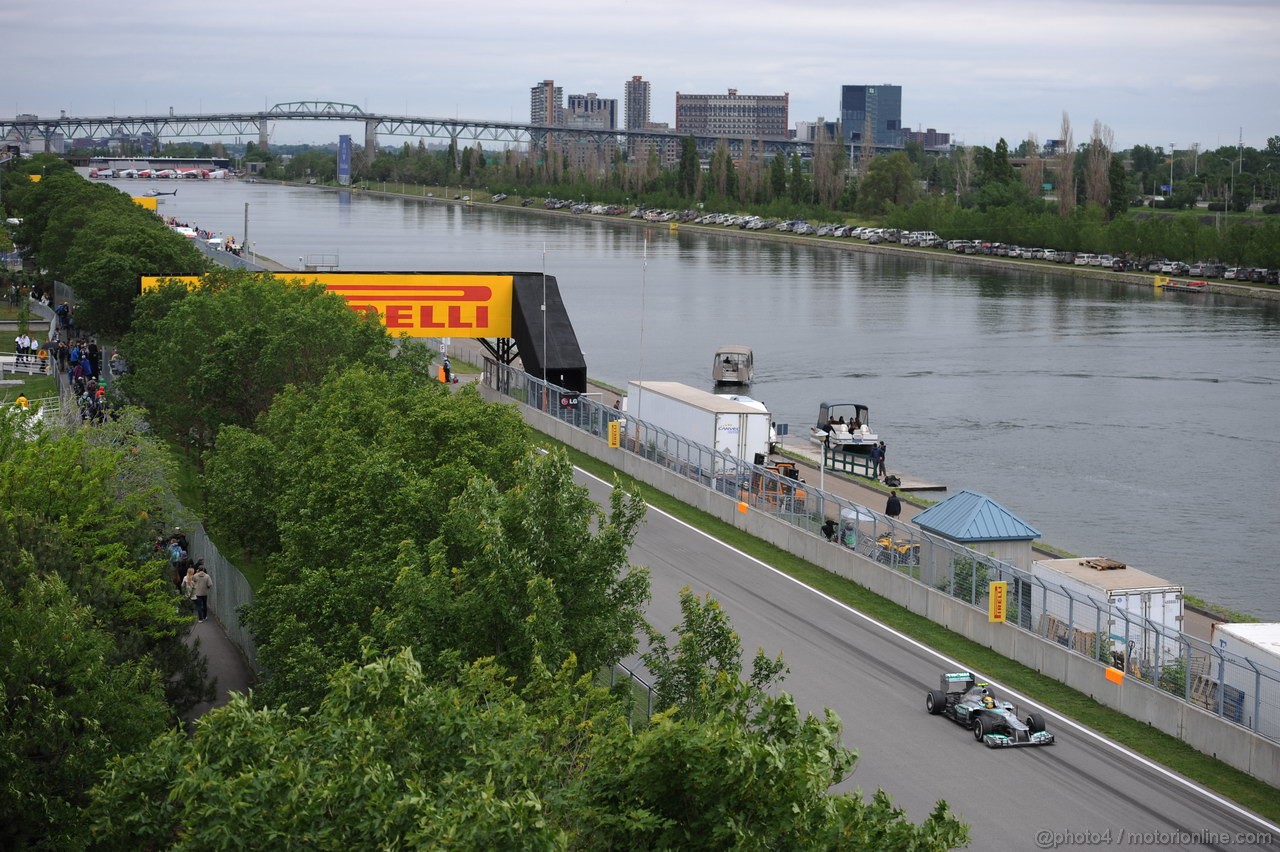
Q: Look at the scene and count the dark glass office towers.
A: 1